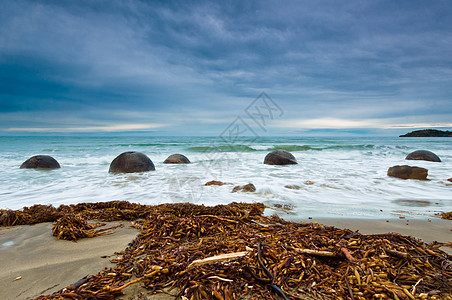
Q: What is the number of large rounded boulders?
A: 5